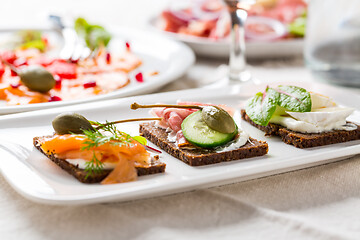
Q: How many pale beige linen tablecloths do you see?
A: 1